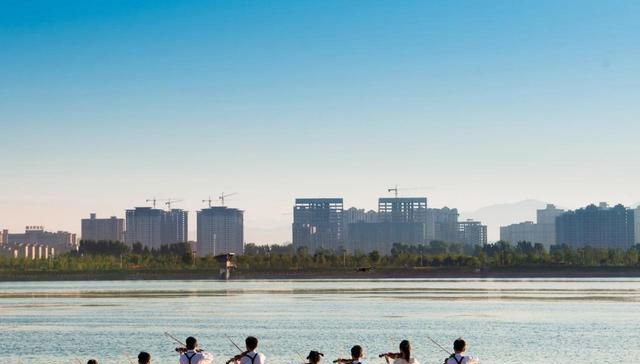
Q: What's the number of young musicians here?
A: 8